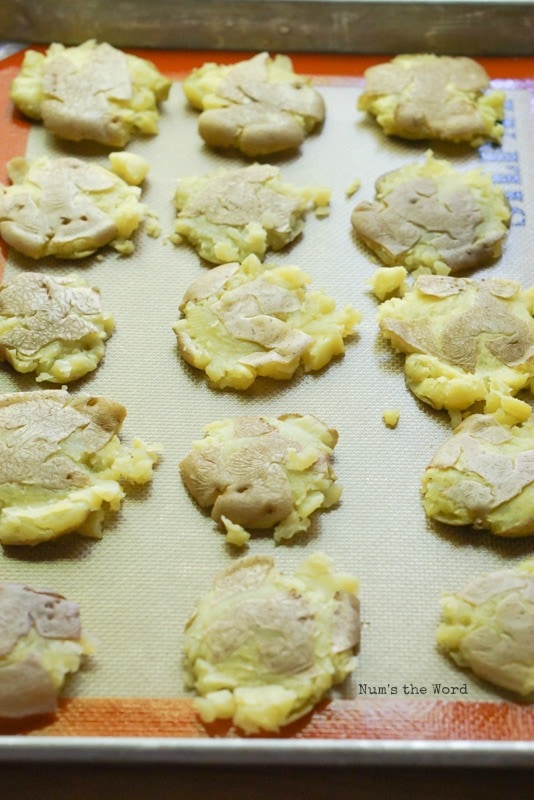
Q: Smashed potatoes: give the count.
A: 15